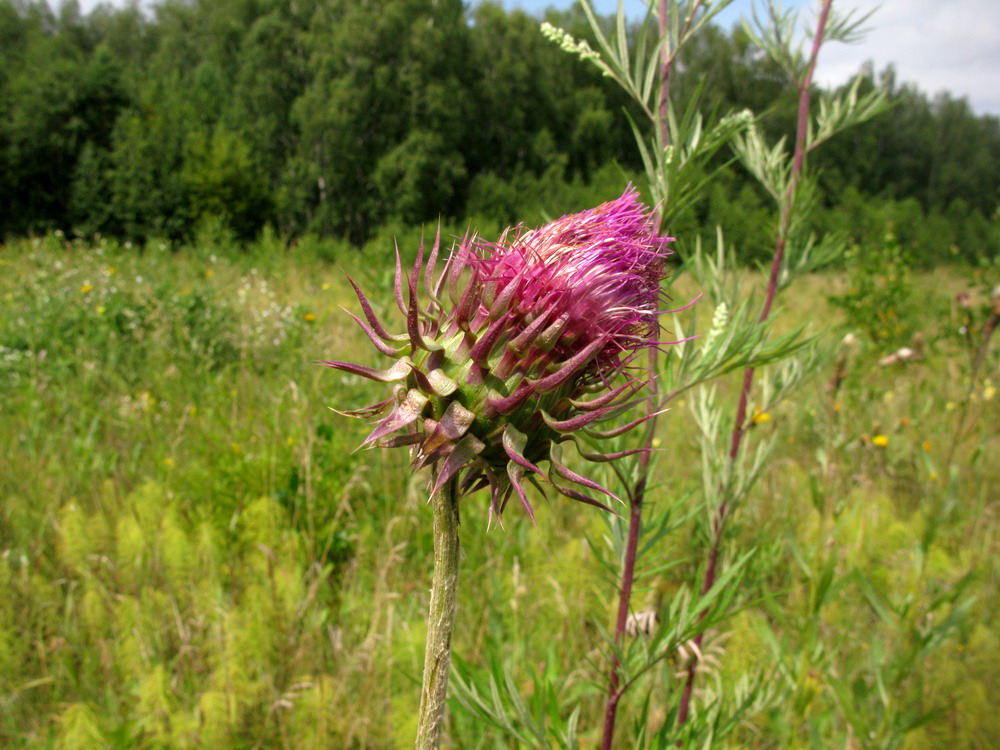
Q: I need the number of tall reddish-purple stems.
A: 2